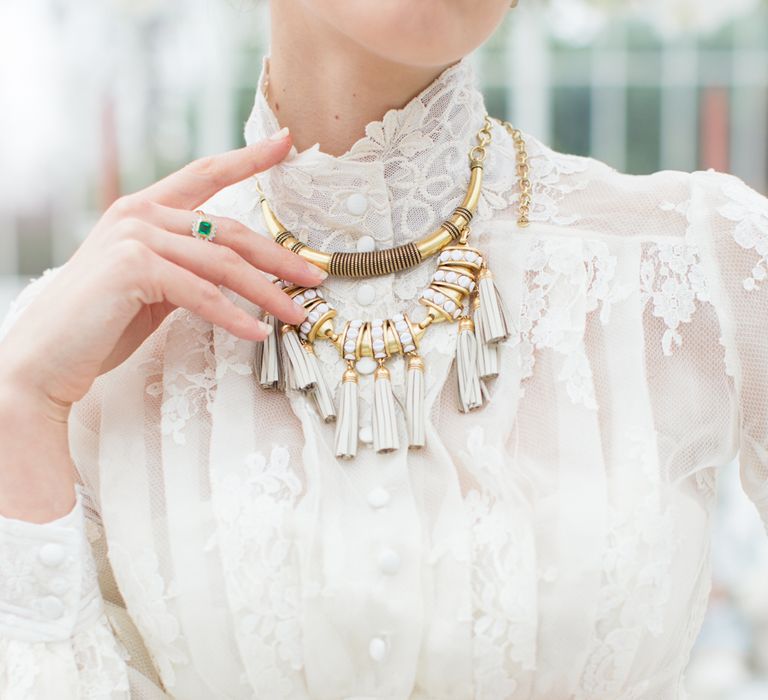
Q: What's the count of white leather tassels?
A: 9